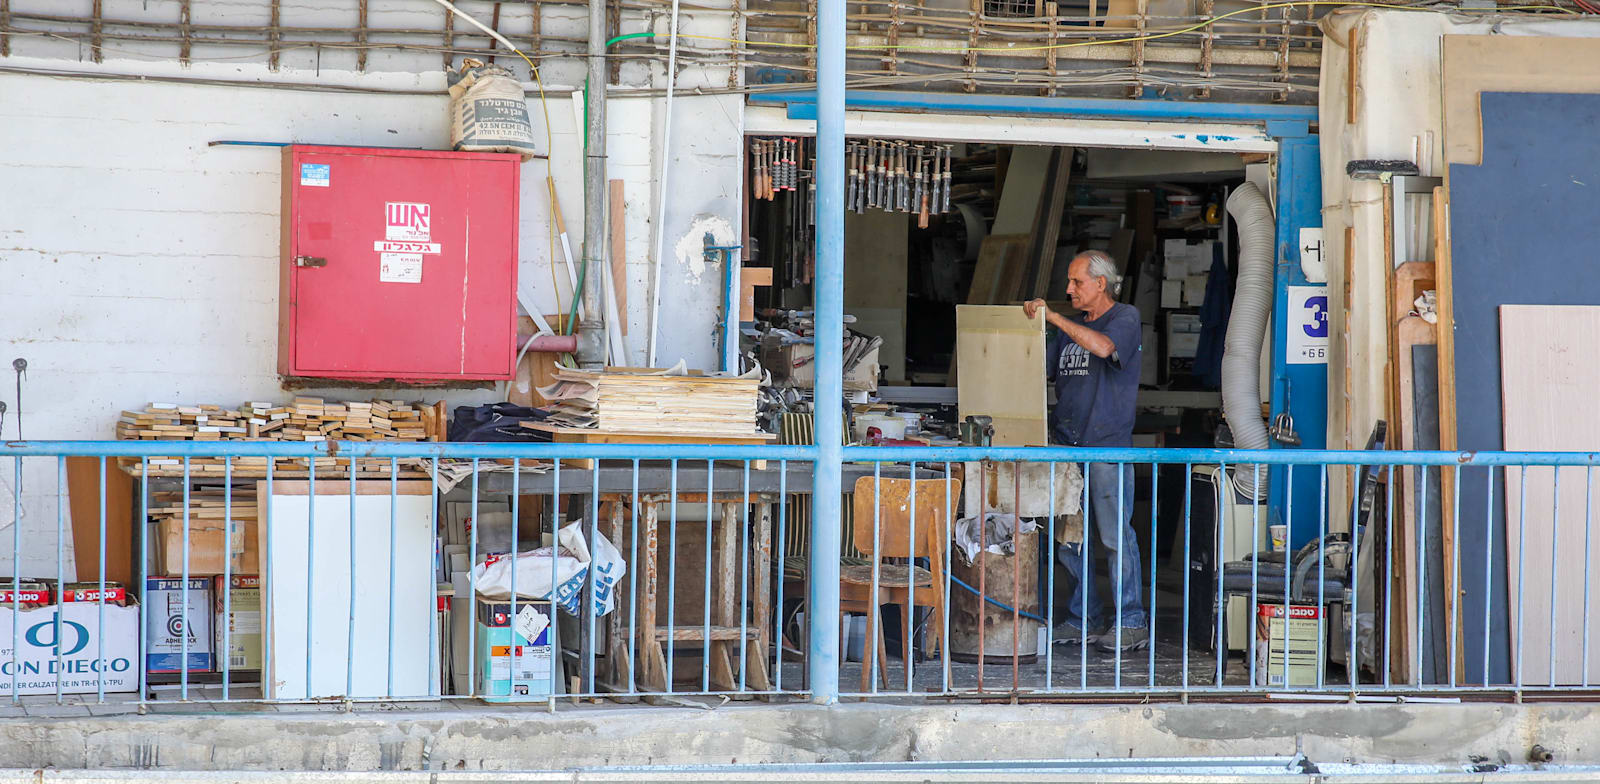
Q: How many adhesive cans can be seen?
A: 1